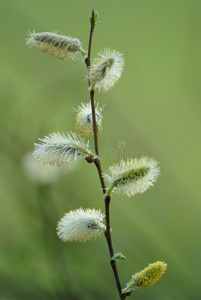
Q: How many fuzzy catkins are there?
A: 7